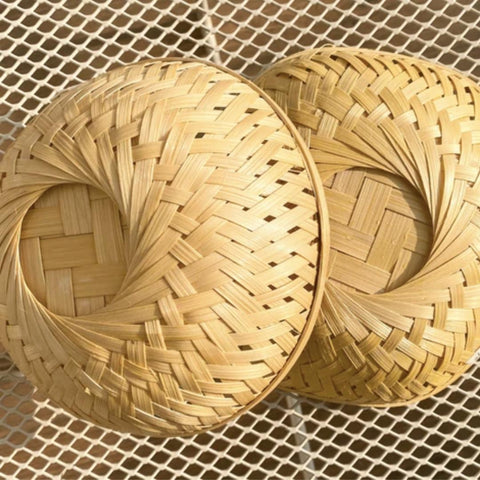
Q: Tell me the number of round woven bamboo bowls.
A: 2